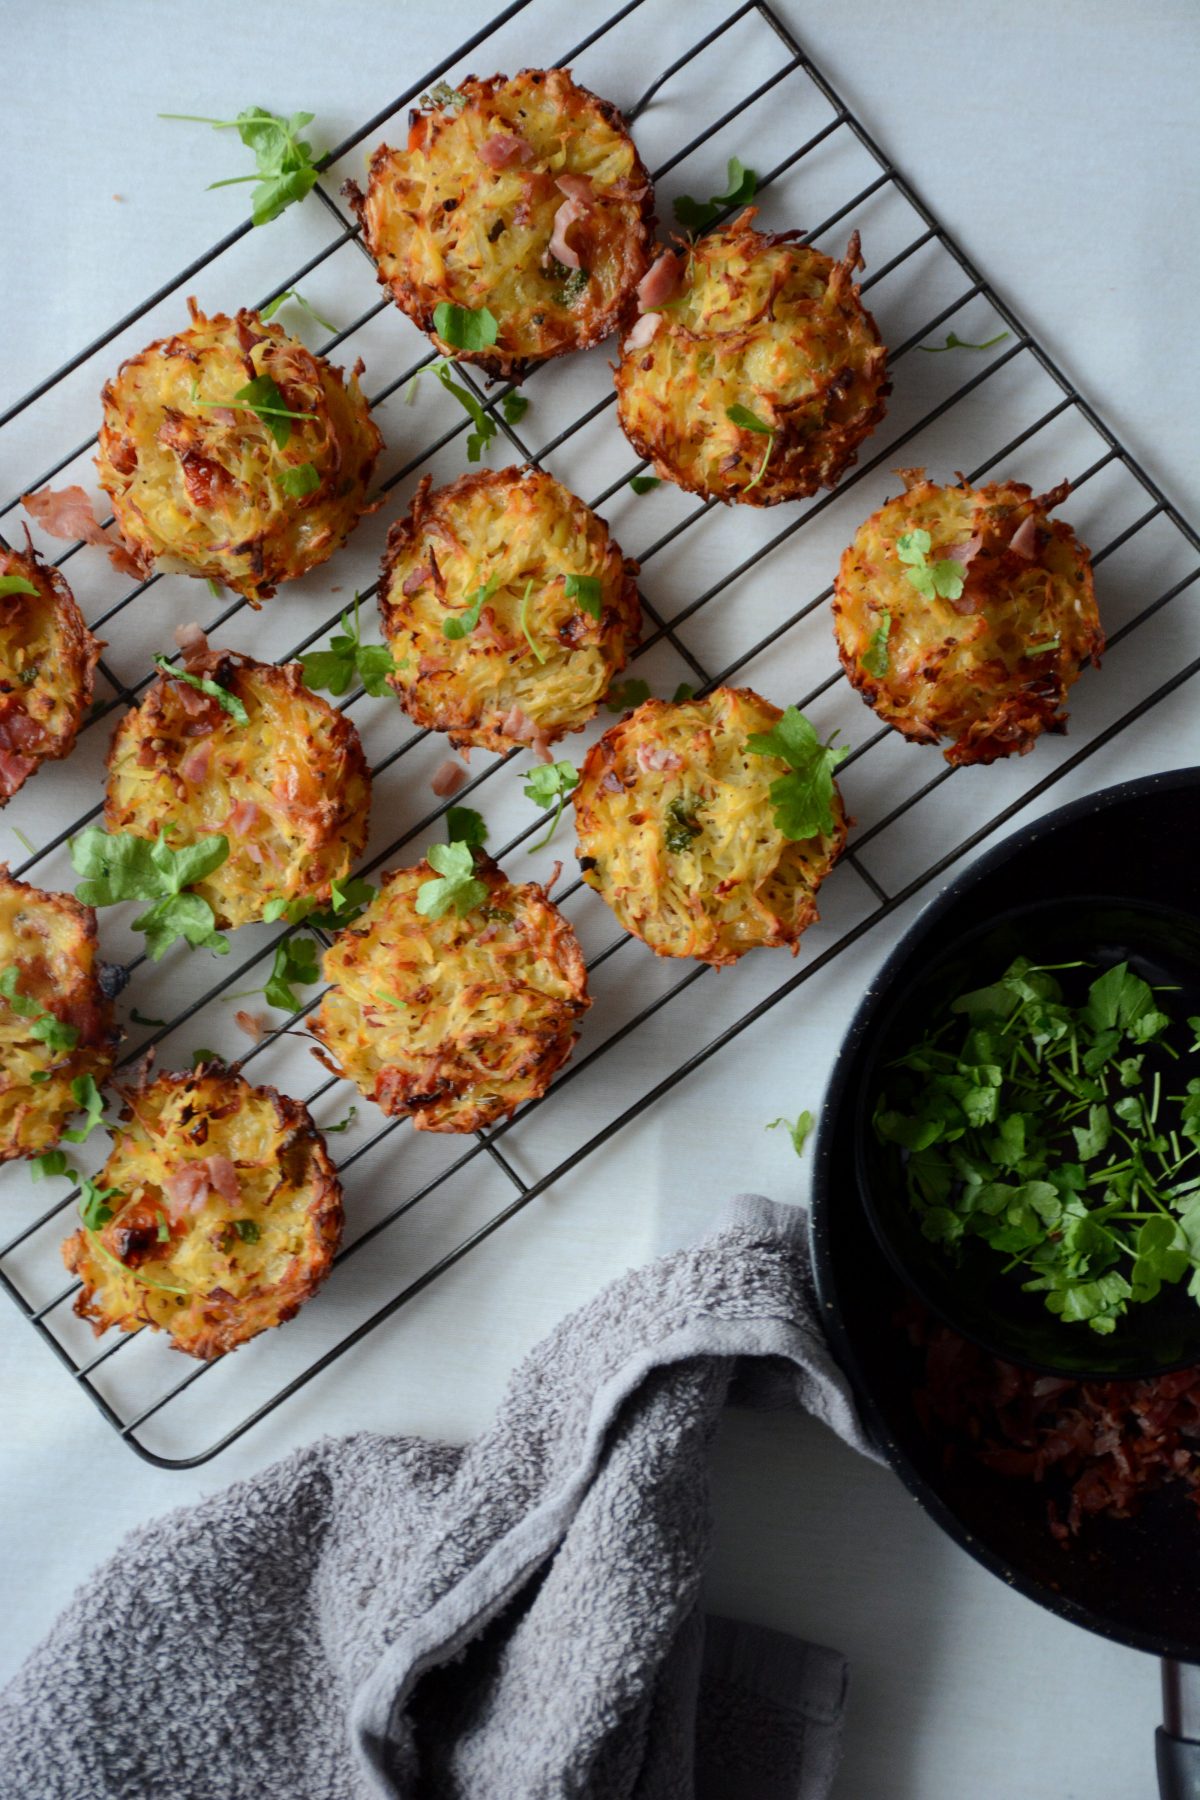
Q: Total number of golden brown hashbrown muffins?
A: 11